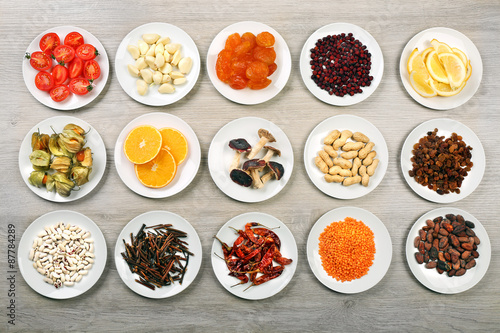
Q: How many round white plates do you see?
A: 15